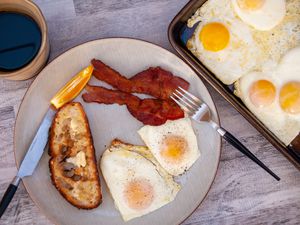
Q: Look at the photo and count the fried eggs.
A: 6